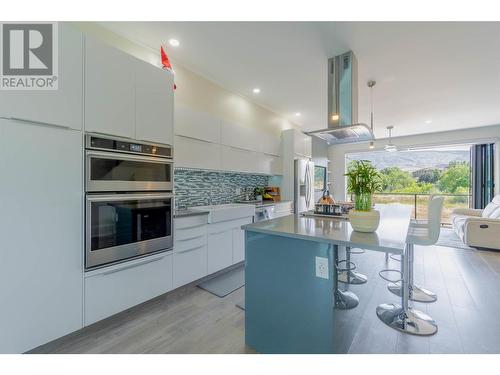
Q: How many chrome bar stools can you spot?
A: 4